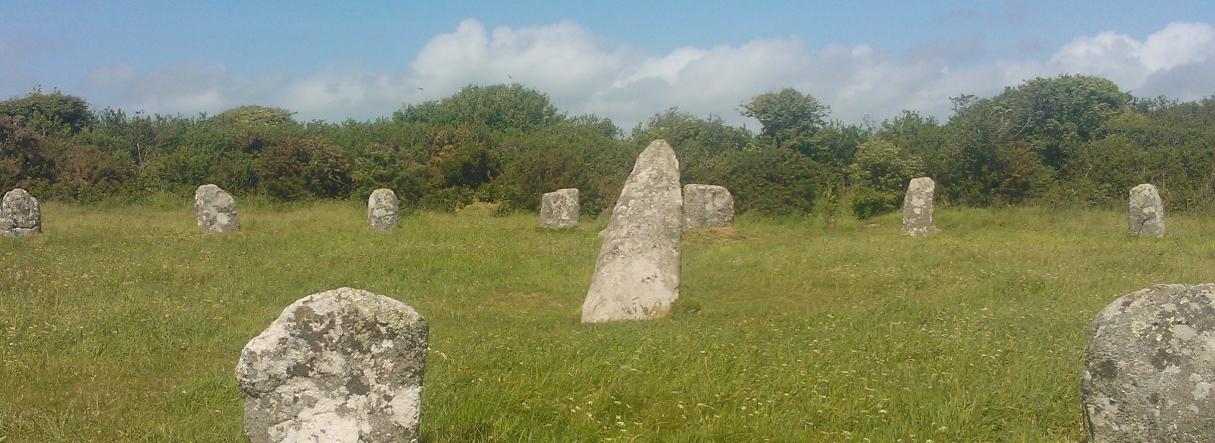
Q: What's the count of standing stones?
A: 10